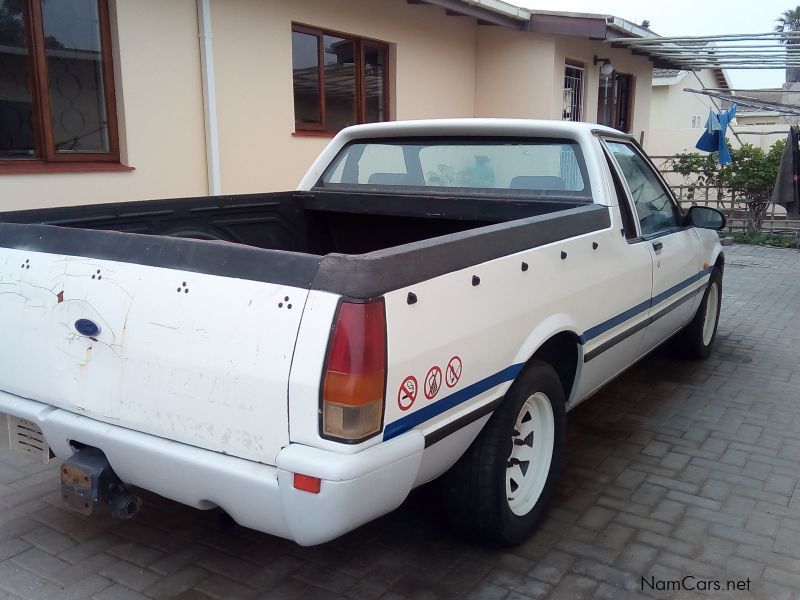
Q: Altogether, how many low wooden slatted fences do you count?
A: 1